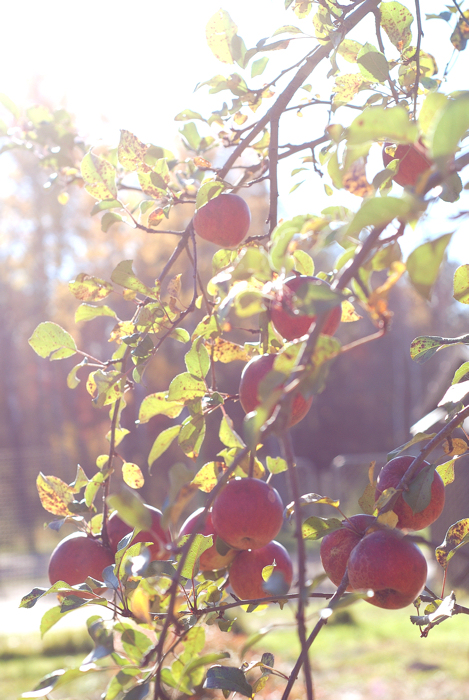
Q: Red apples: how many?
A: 12